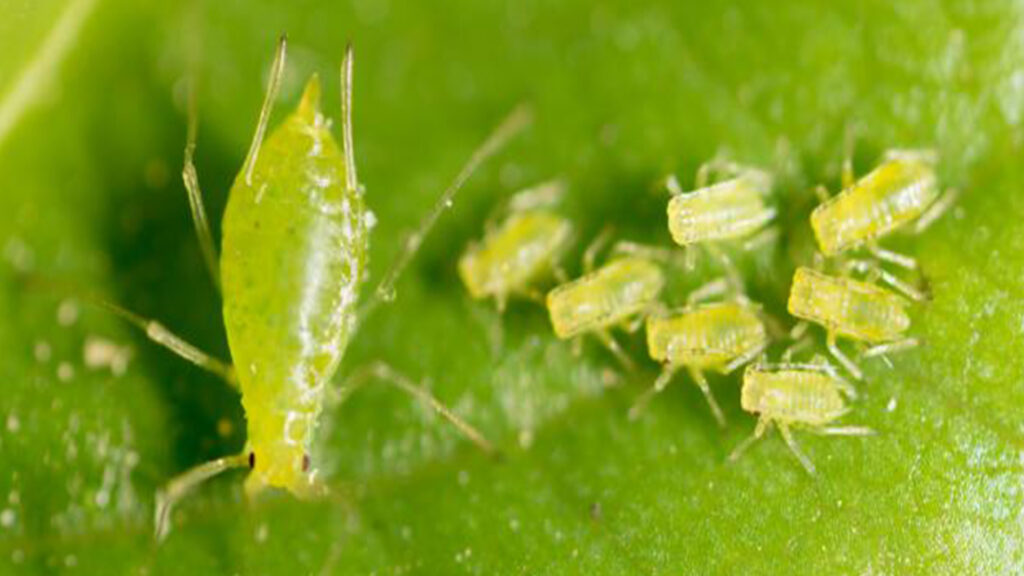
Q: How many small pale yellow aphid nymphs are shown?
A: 7